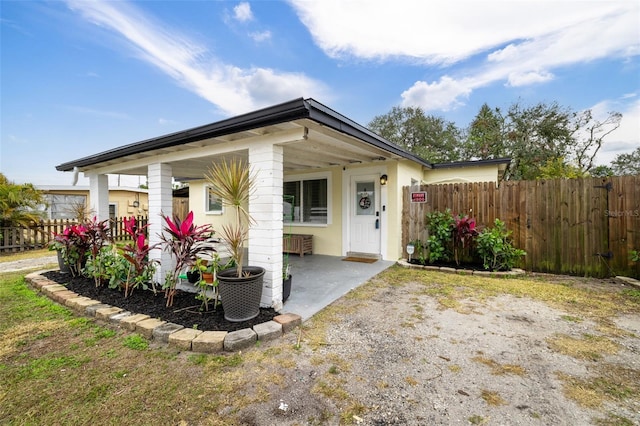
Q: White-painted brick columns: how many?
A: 3